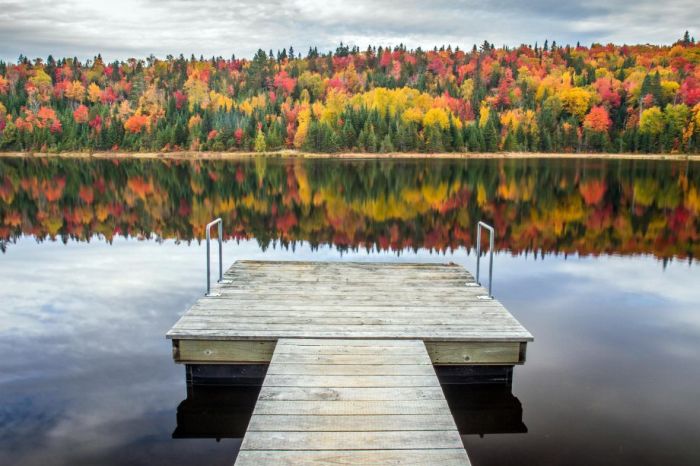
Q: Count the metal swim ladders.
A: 2